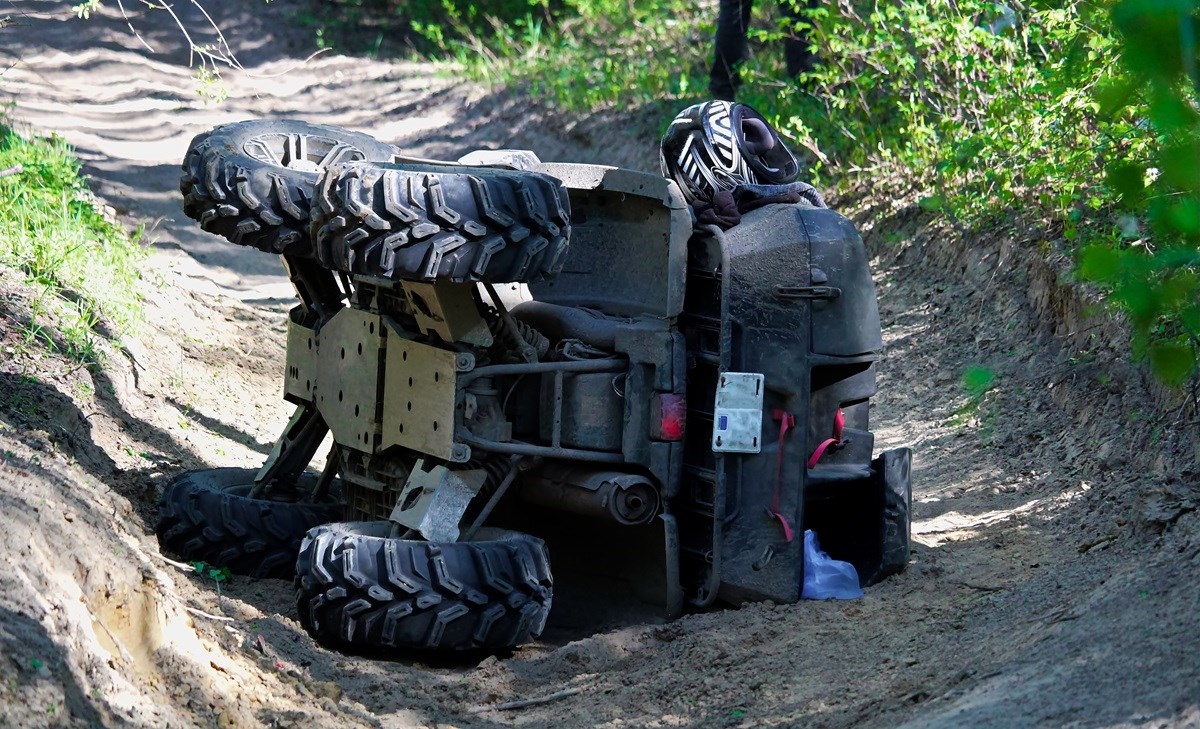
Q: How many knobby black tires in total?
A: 4